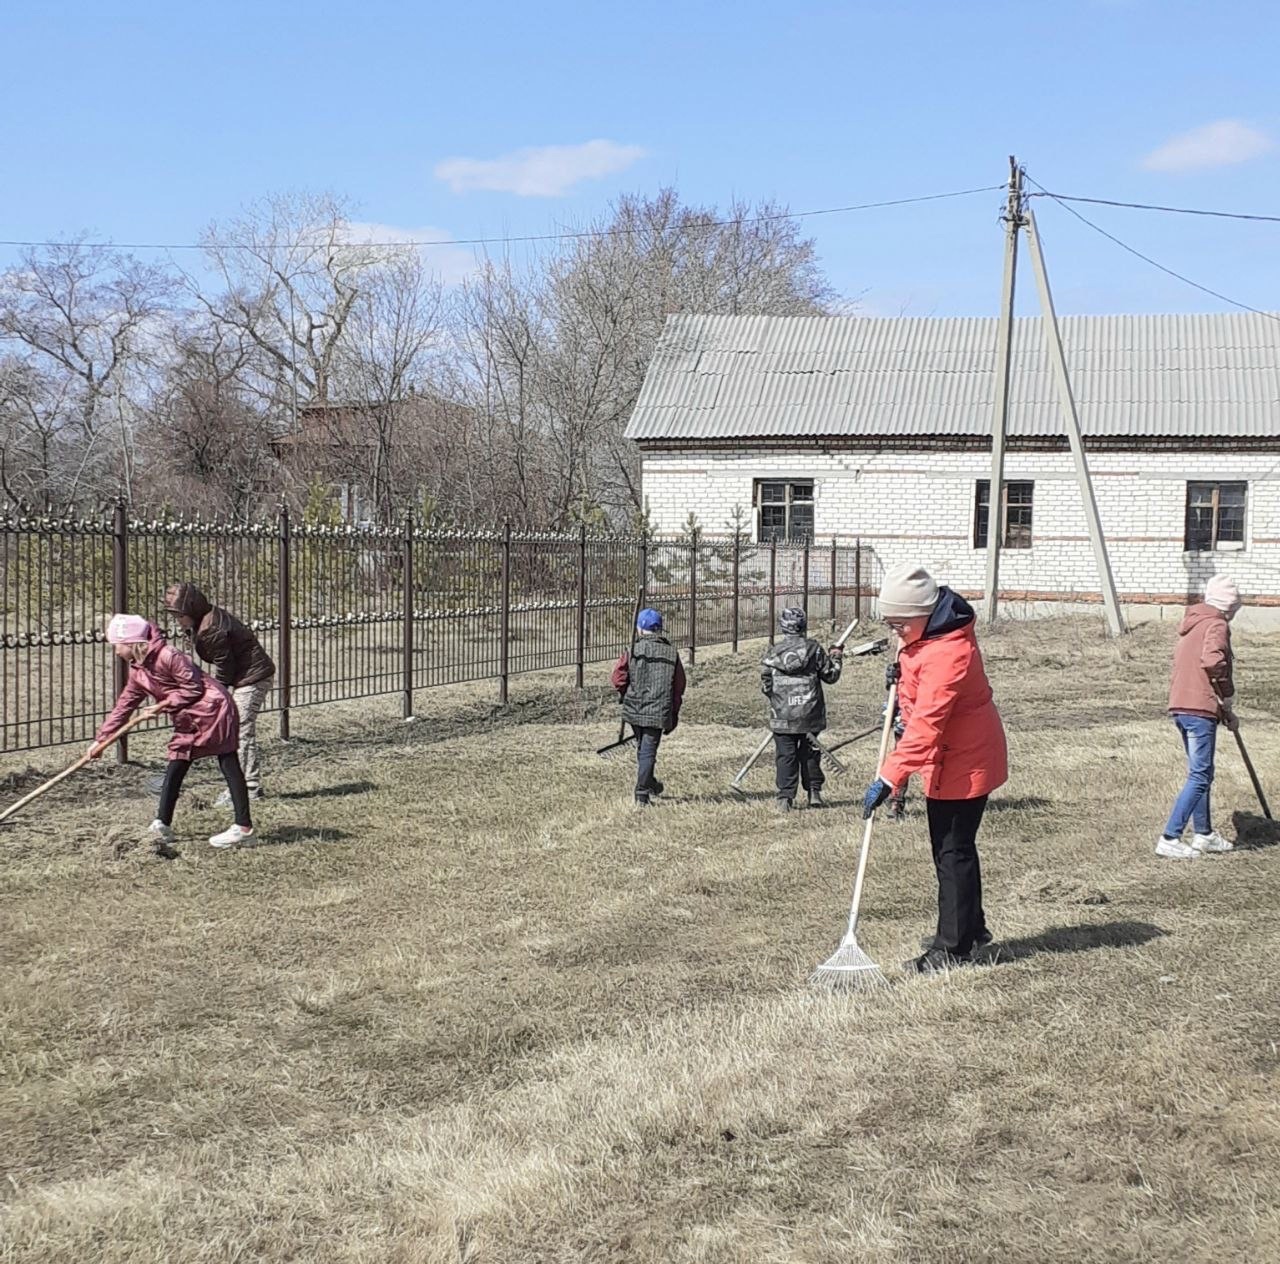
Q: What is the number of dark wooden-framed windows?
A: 3